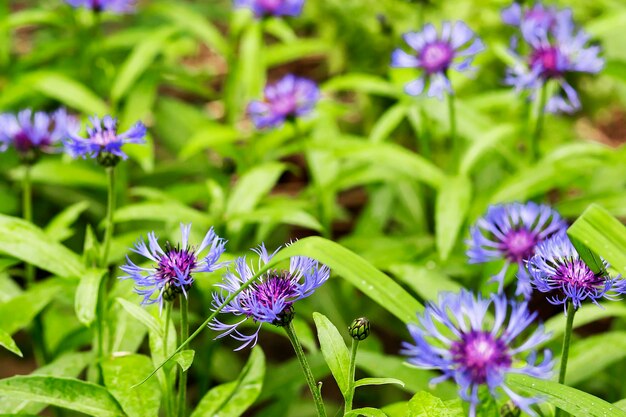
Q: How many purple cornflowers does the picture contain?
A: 13